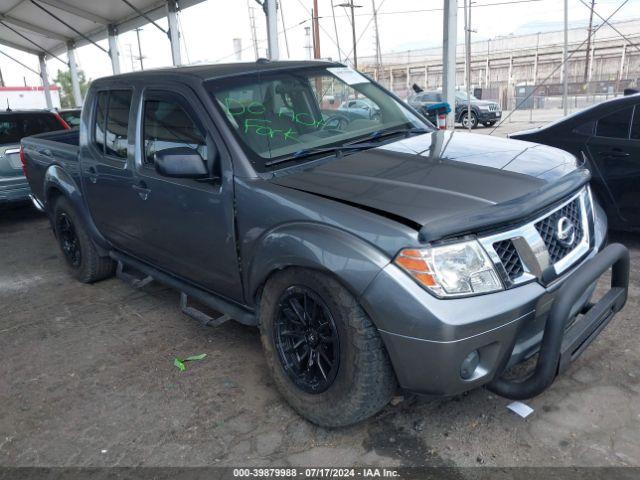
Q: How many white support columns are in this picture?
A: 6